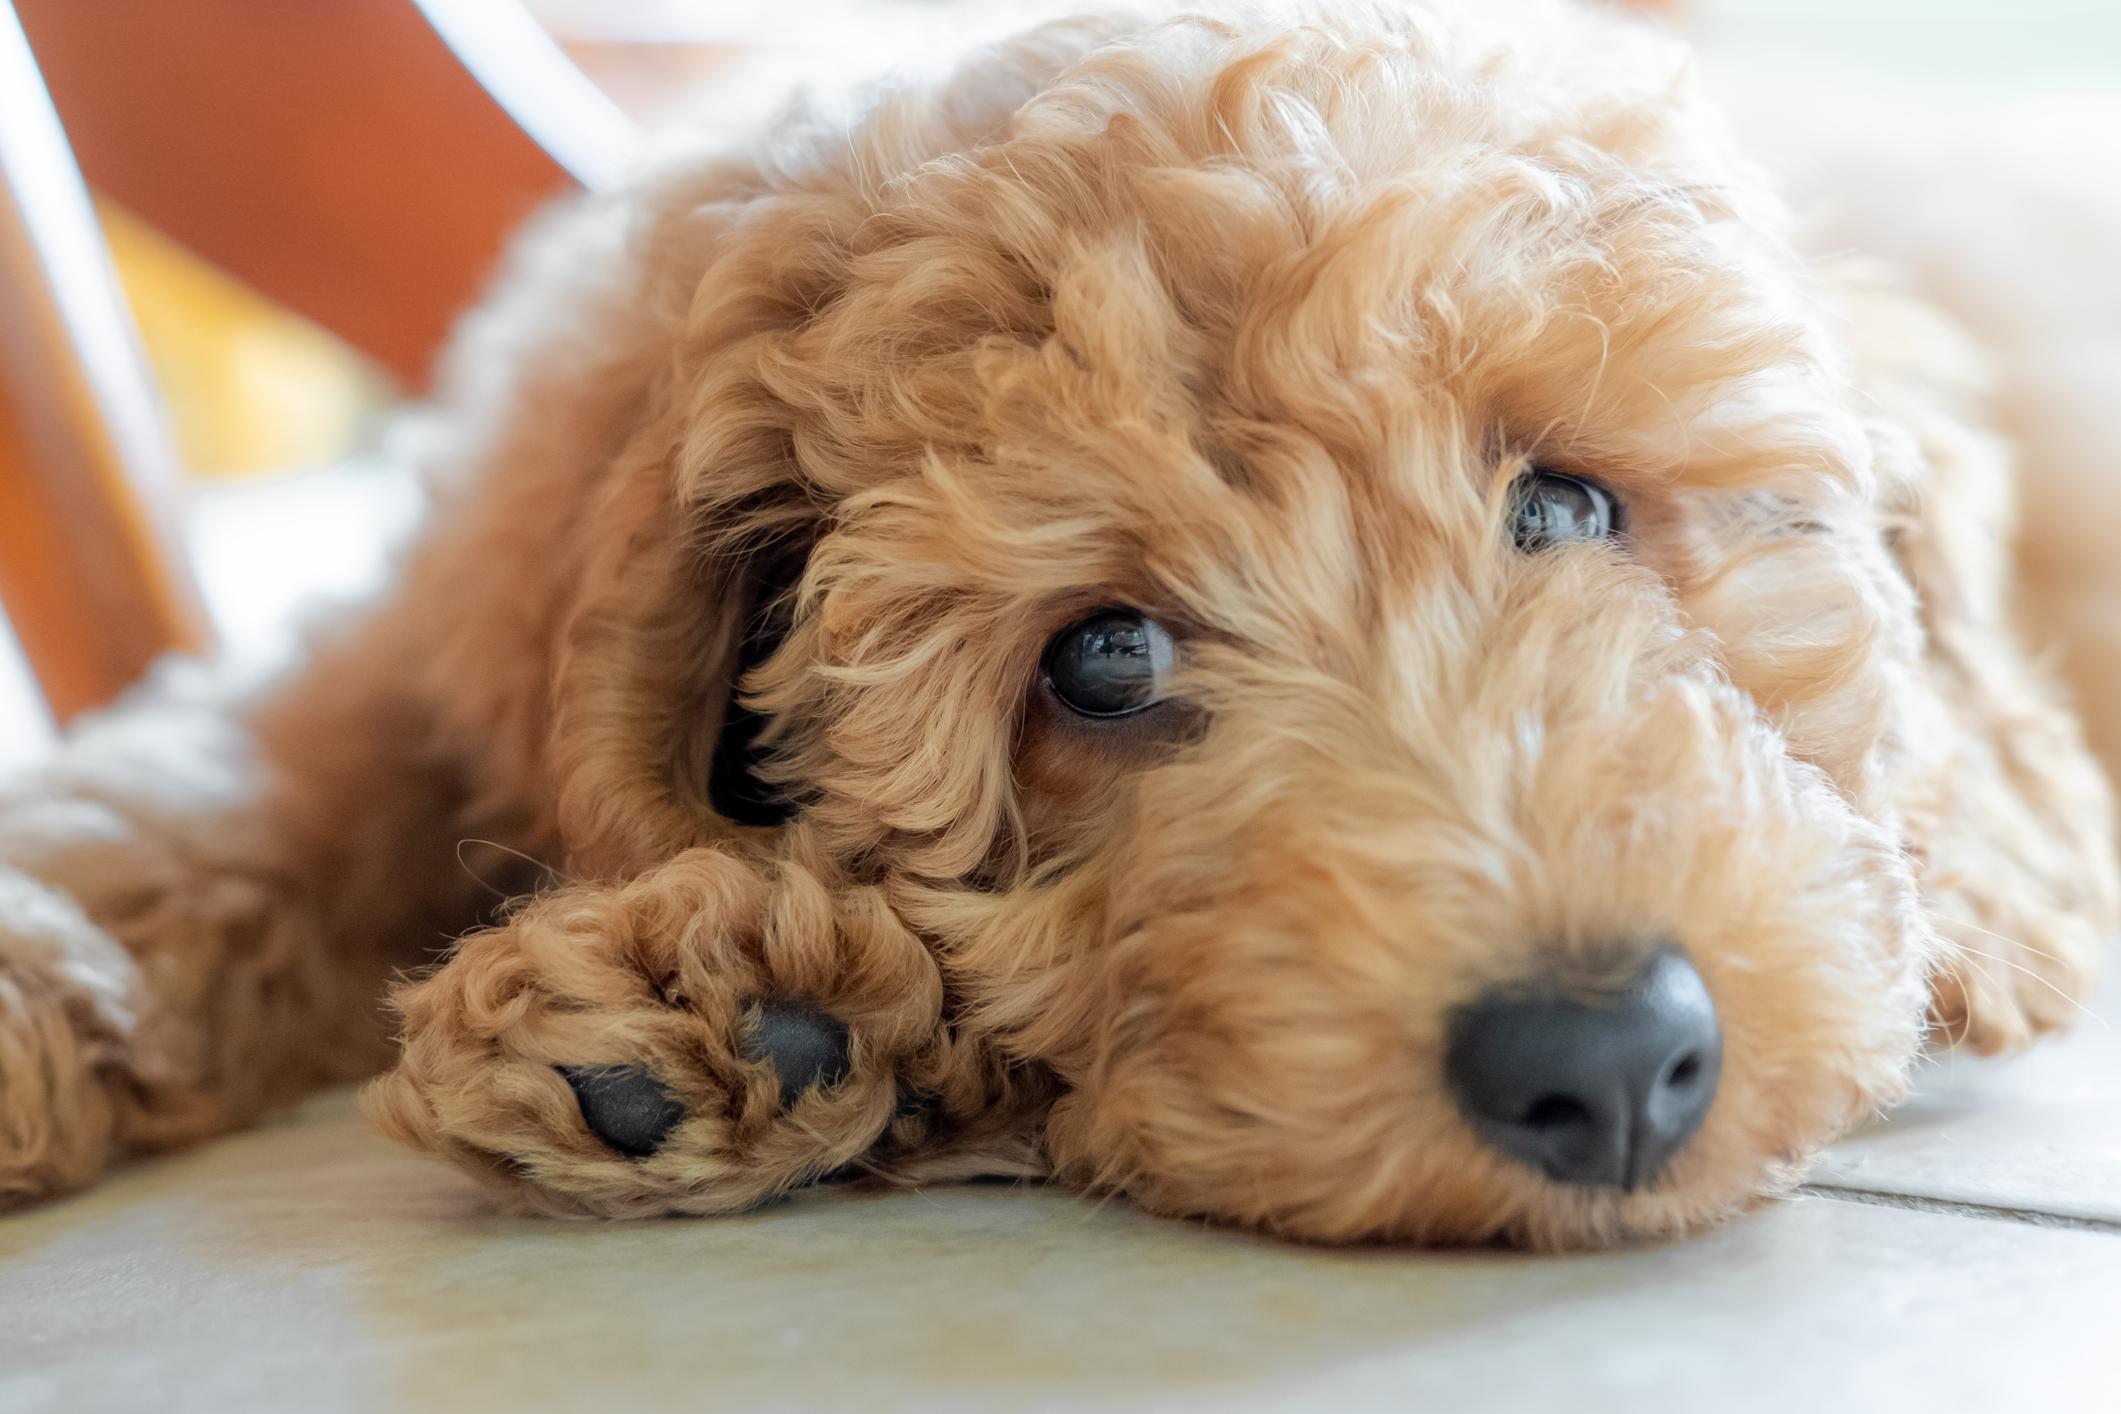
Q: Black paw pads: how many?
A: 2